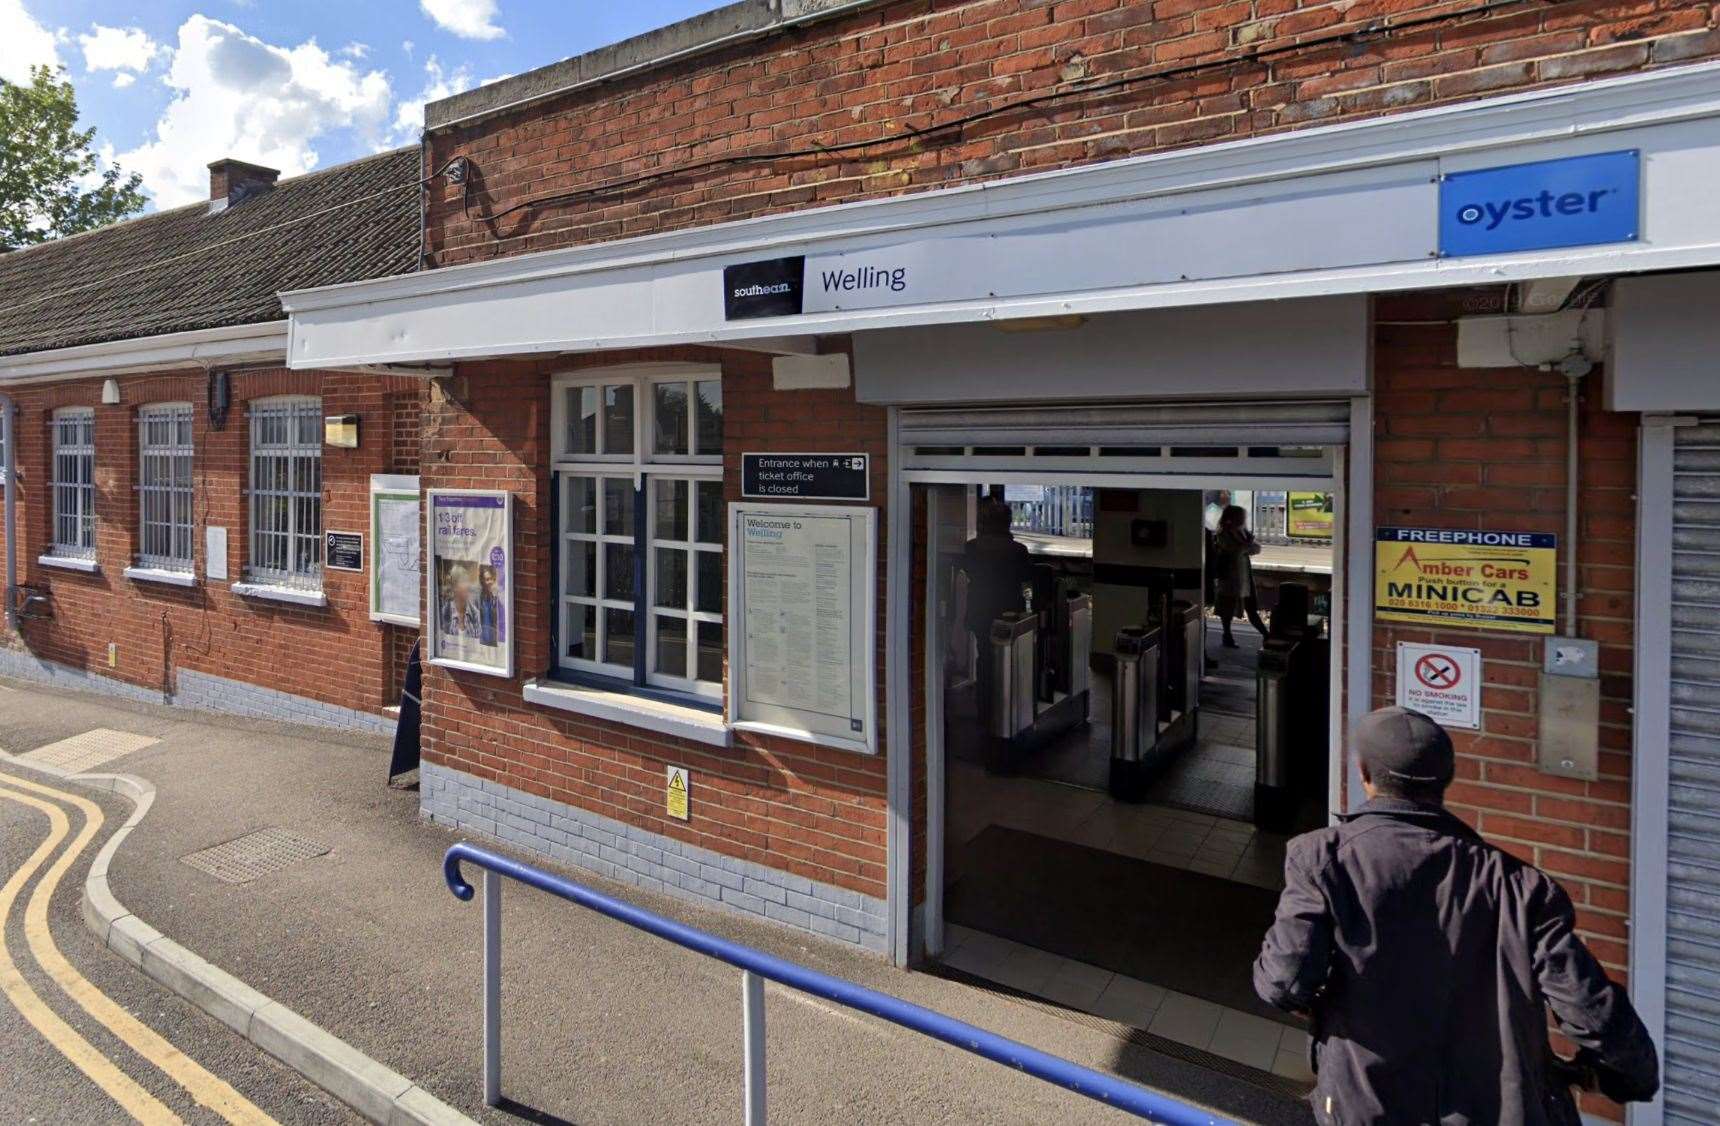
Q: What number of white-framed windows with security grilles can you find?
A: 3